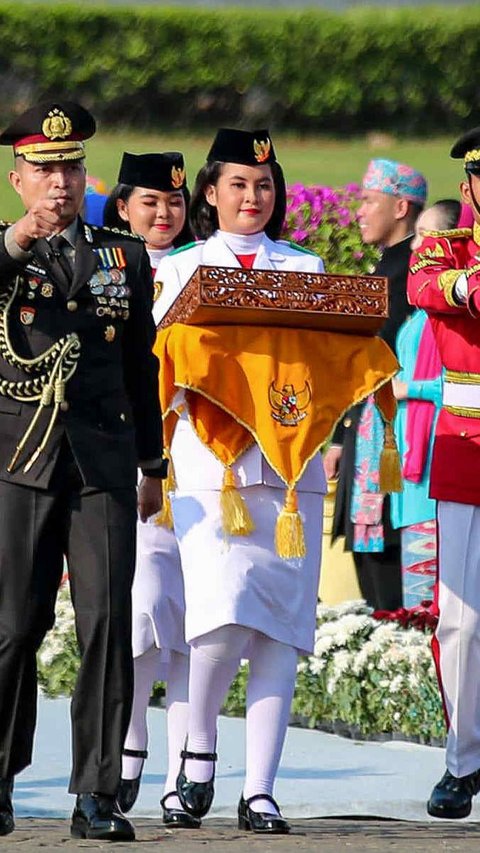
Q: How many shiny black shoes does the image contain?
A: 7